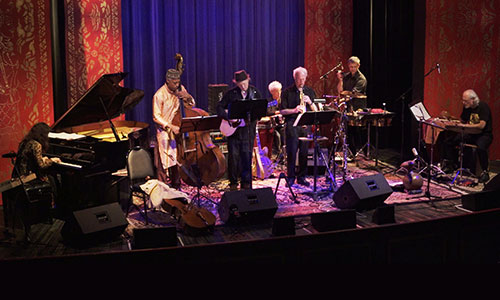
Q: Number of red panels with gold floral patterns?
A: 4